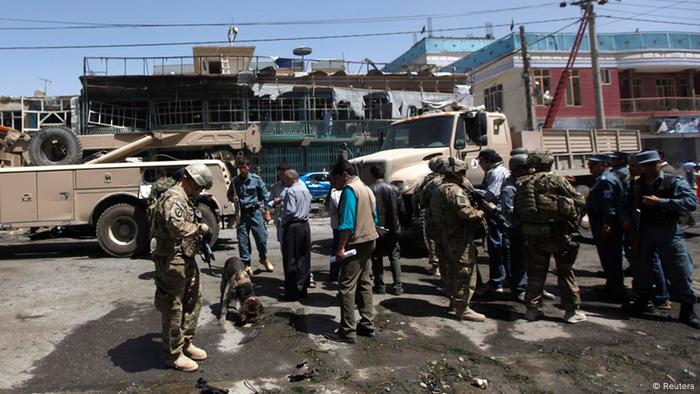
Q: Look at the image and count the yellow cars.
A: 0